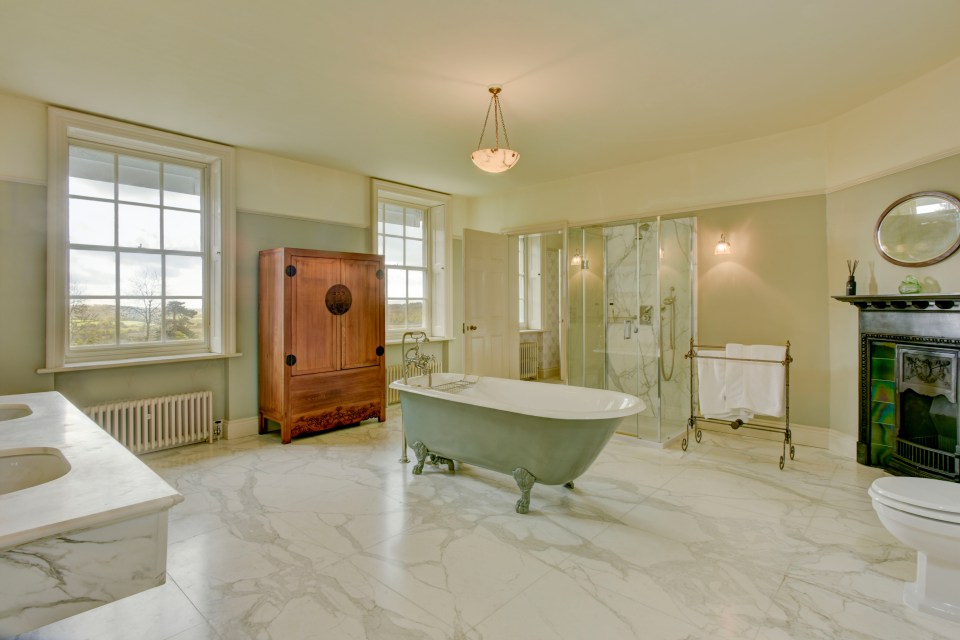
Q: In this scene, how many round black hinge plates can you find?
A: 4